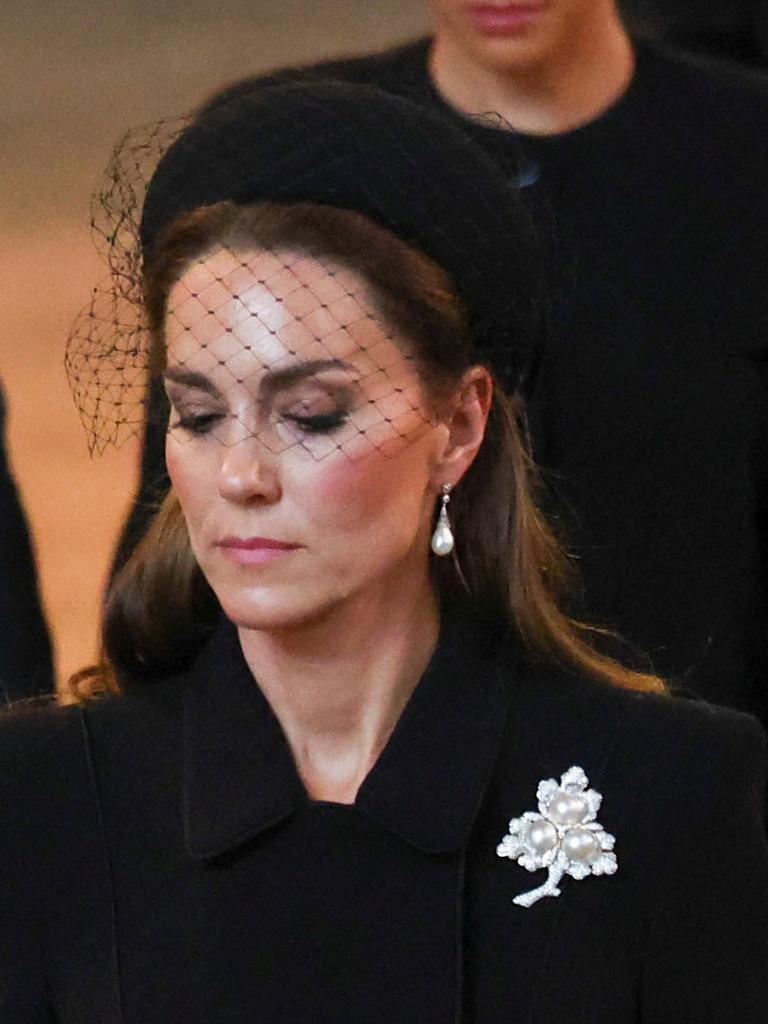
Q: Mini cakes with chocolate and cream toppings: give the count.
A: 0